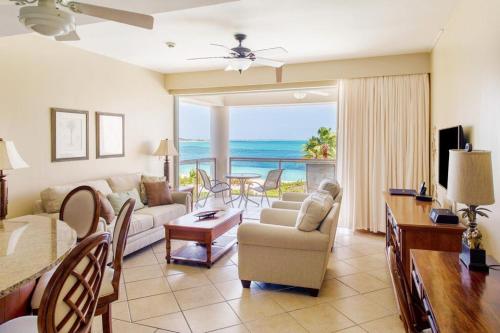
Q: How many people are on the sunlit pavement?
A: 0